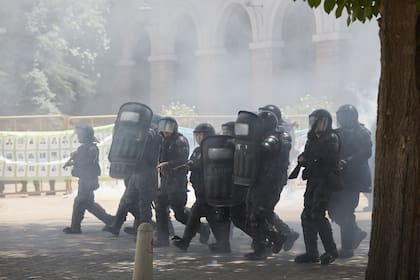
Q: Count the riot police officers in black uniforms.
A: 9